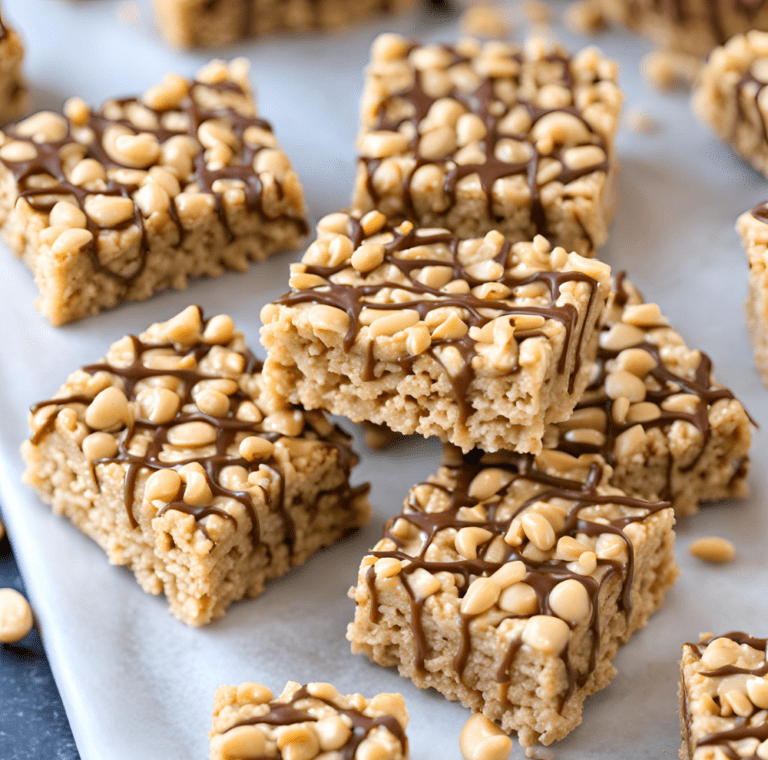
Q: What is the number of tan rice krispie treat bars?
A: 13